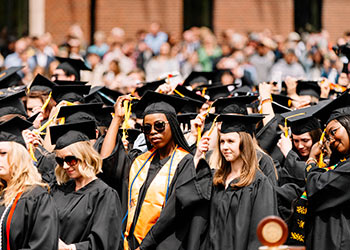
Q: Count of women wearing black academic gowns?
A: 6